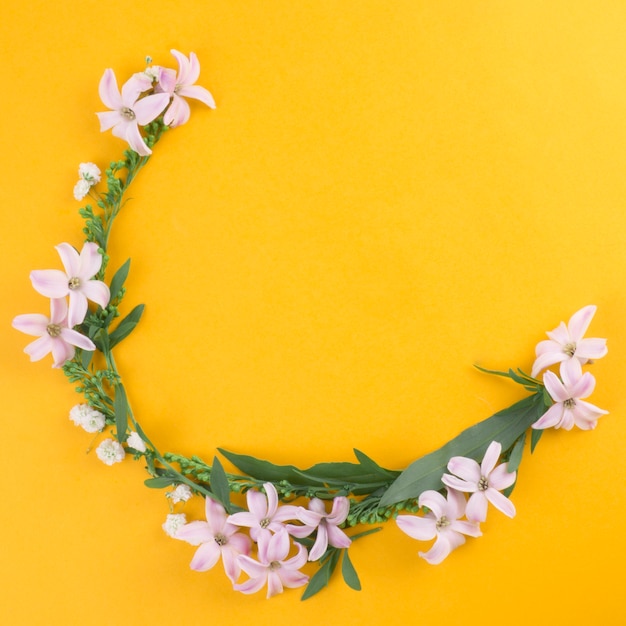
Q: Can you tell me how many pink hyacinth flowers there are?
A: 12